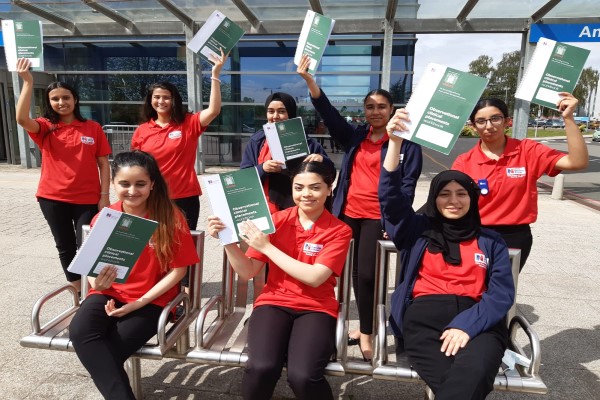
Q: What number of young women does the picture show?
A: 8